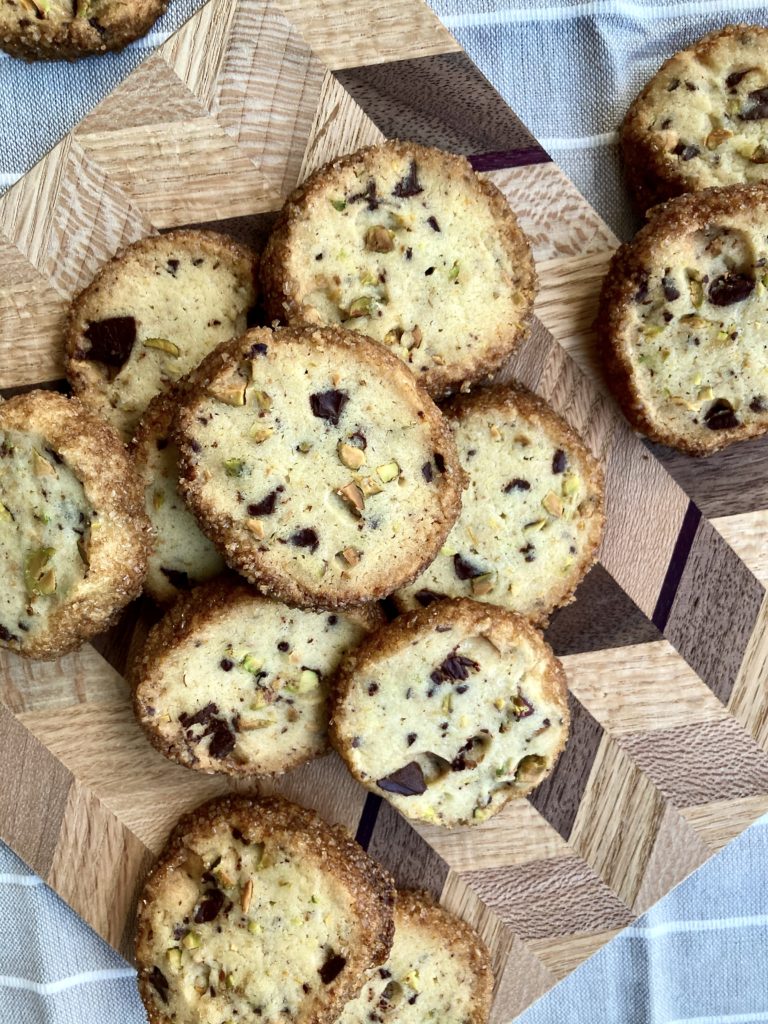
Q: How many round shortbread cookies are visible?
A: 13